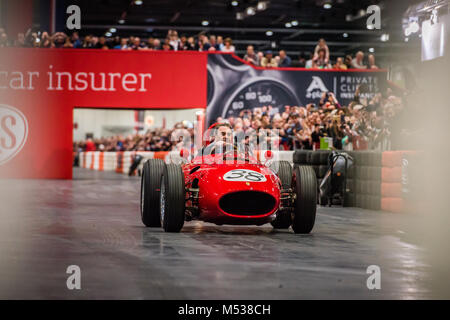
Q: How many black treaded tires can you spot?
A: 4